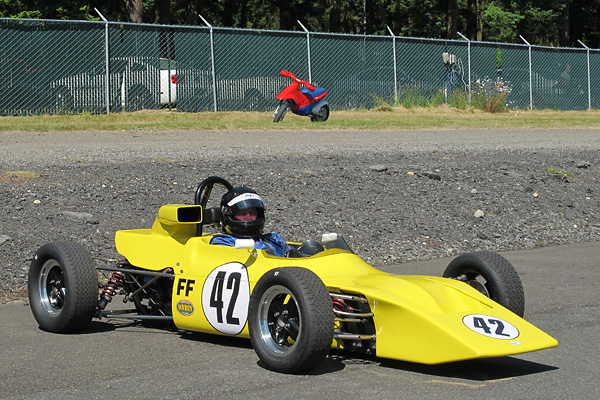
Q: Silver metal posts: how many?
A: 7